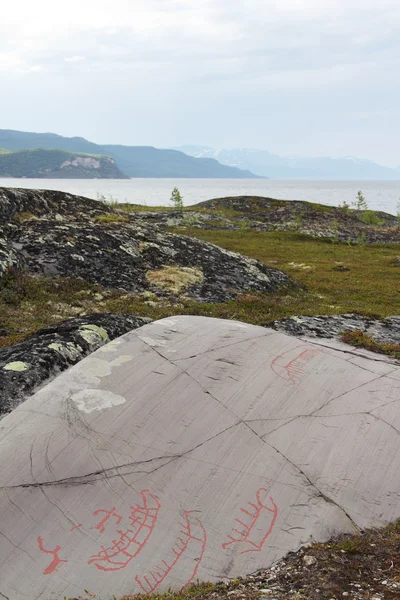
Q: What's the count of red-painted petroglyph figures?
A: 6